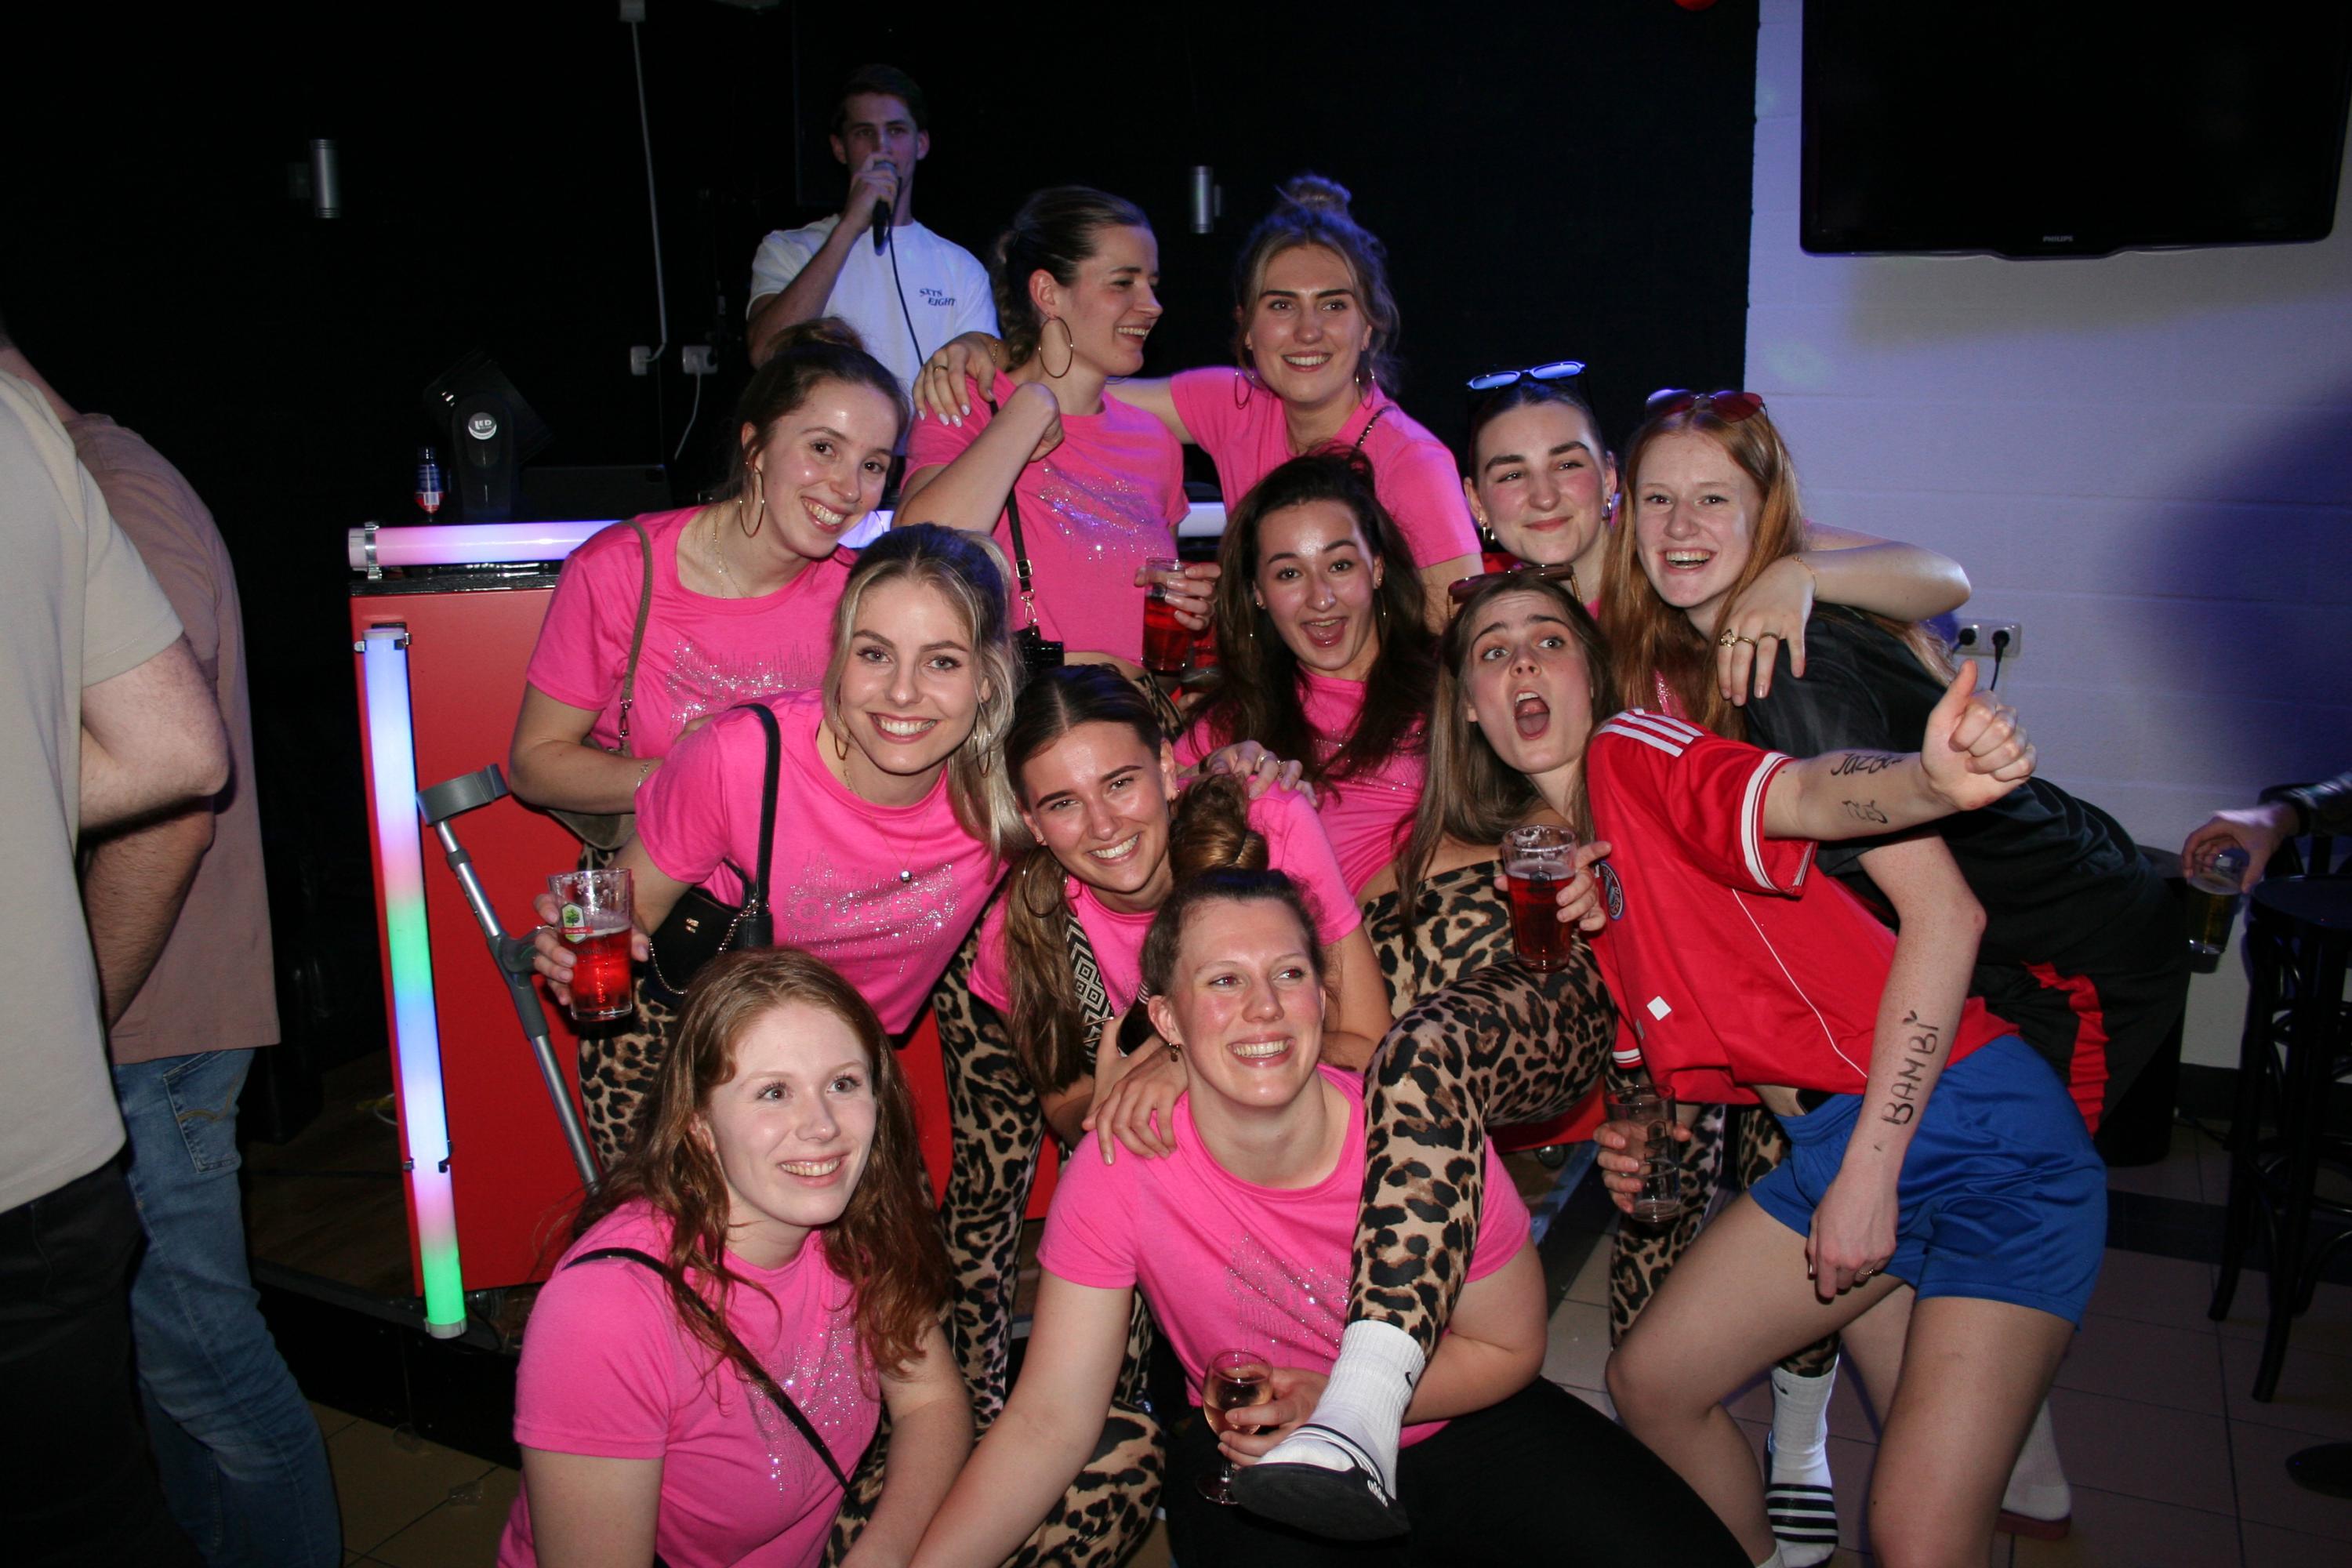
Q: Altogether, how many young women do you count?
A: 11